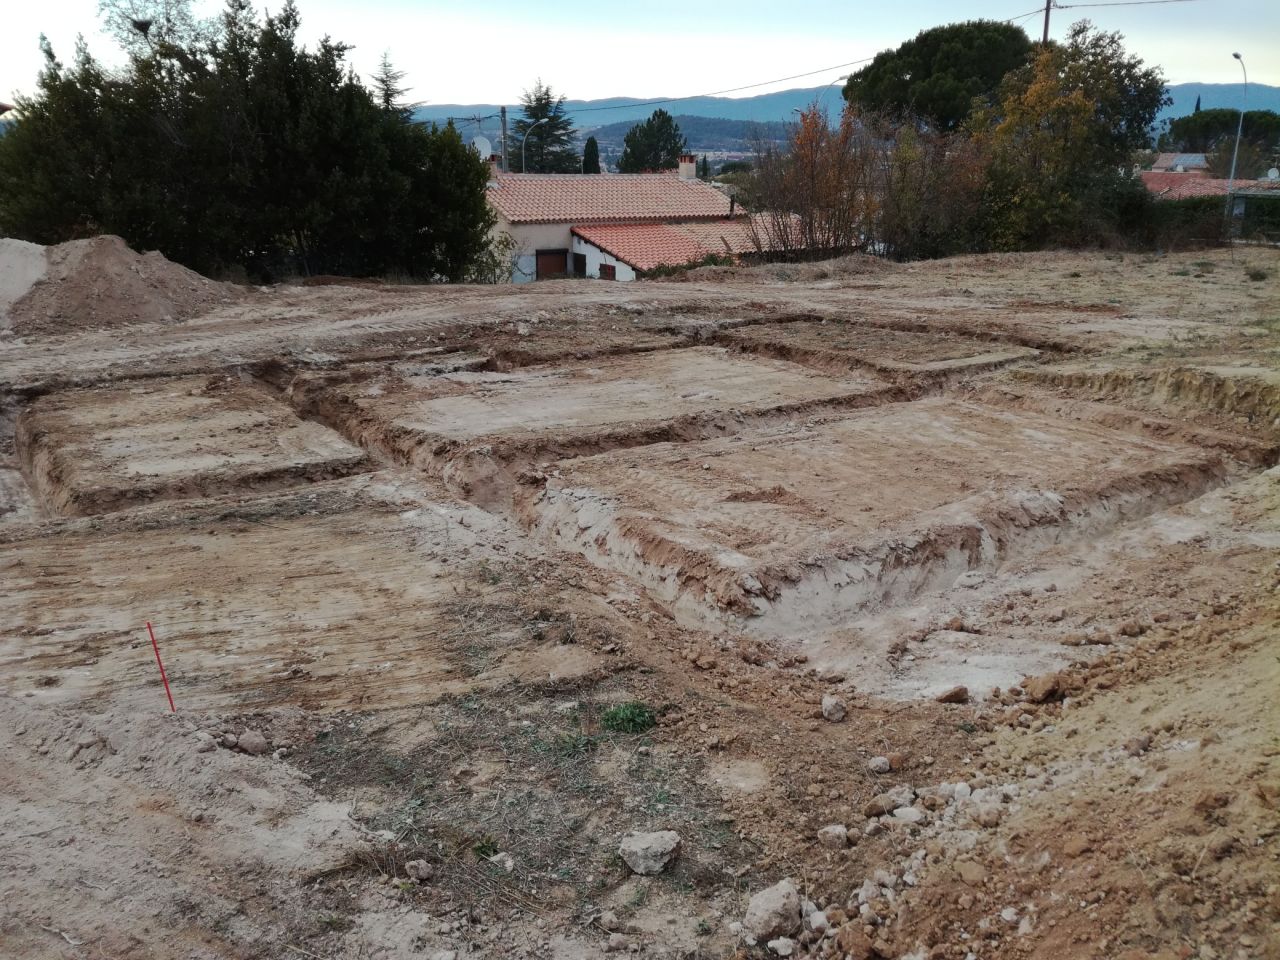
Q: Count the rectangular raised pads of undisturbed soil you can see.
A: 4